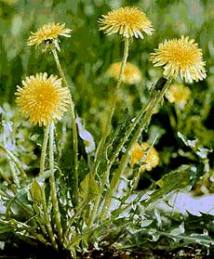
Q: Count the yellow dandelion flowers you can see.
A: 7